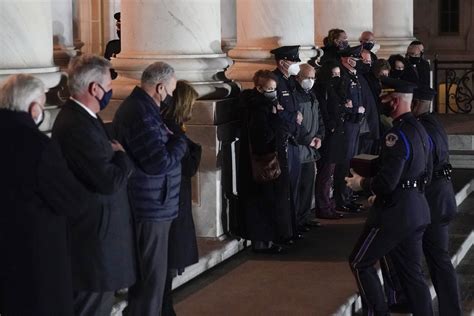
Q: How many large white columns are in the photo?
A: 5